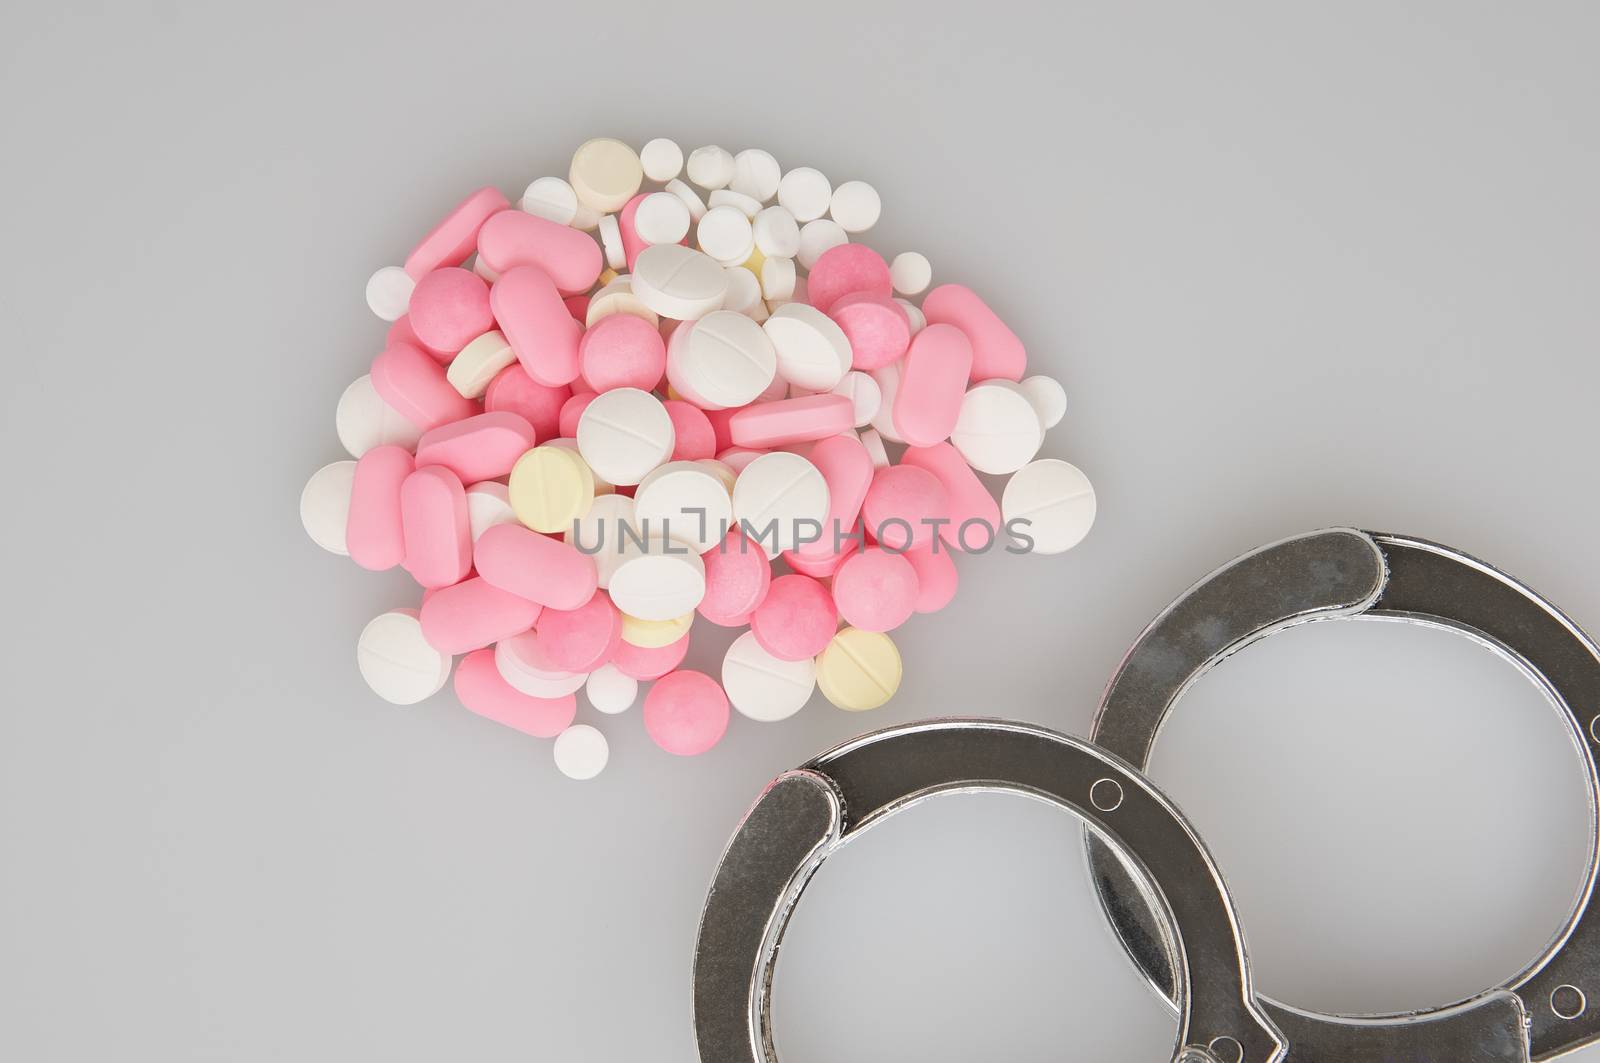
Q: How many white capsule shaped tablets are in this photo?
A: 0